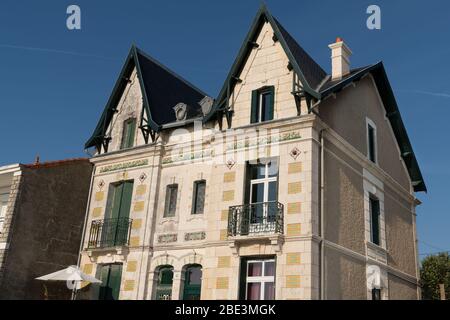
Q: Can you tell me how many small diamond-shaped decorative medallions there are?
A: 4